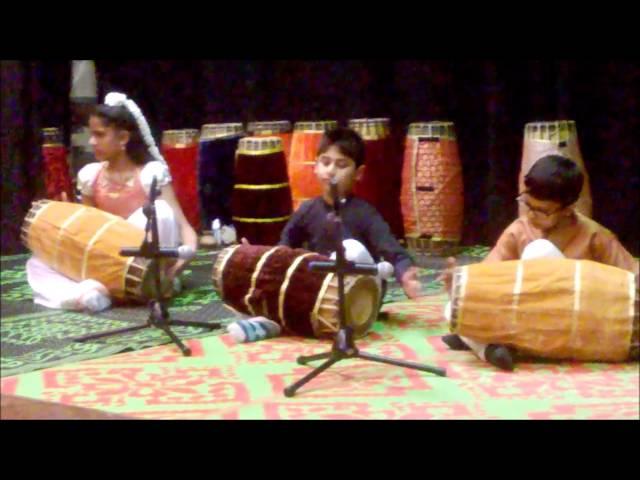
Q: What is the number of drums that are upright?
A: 9